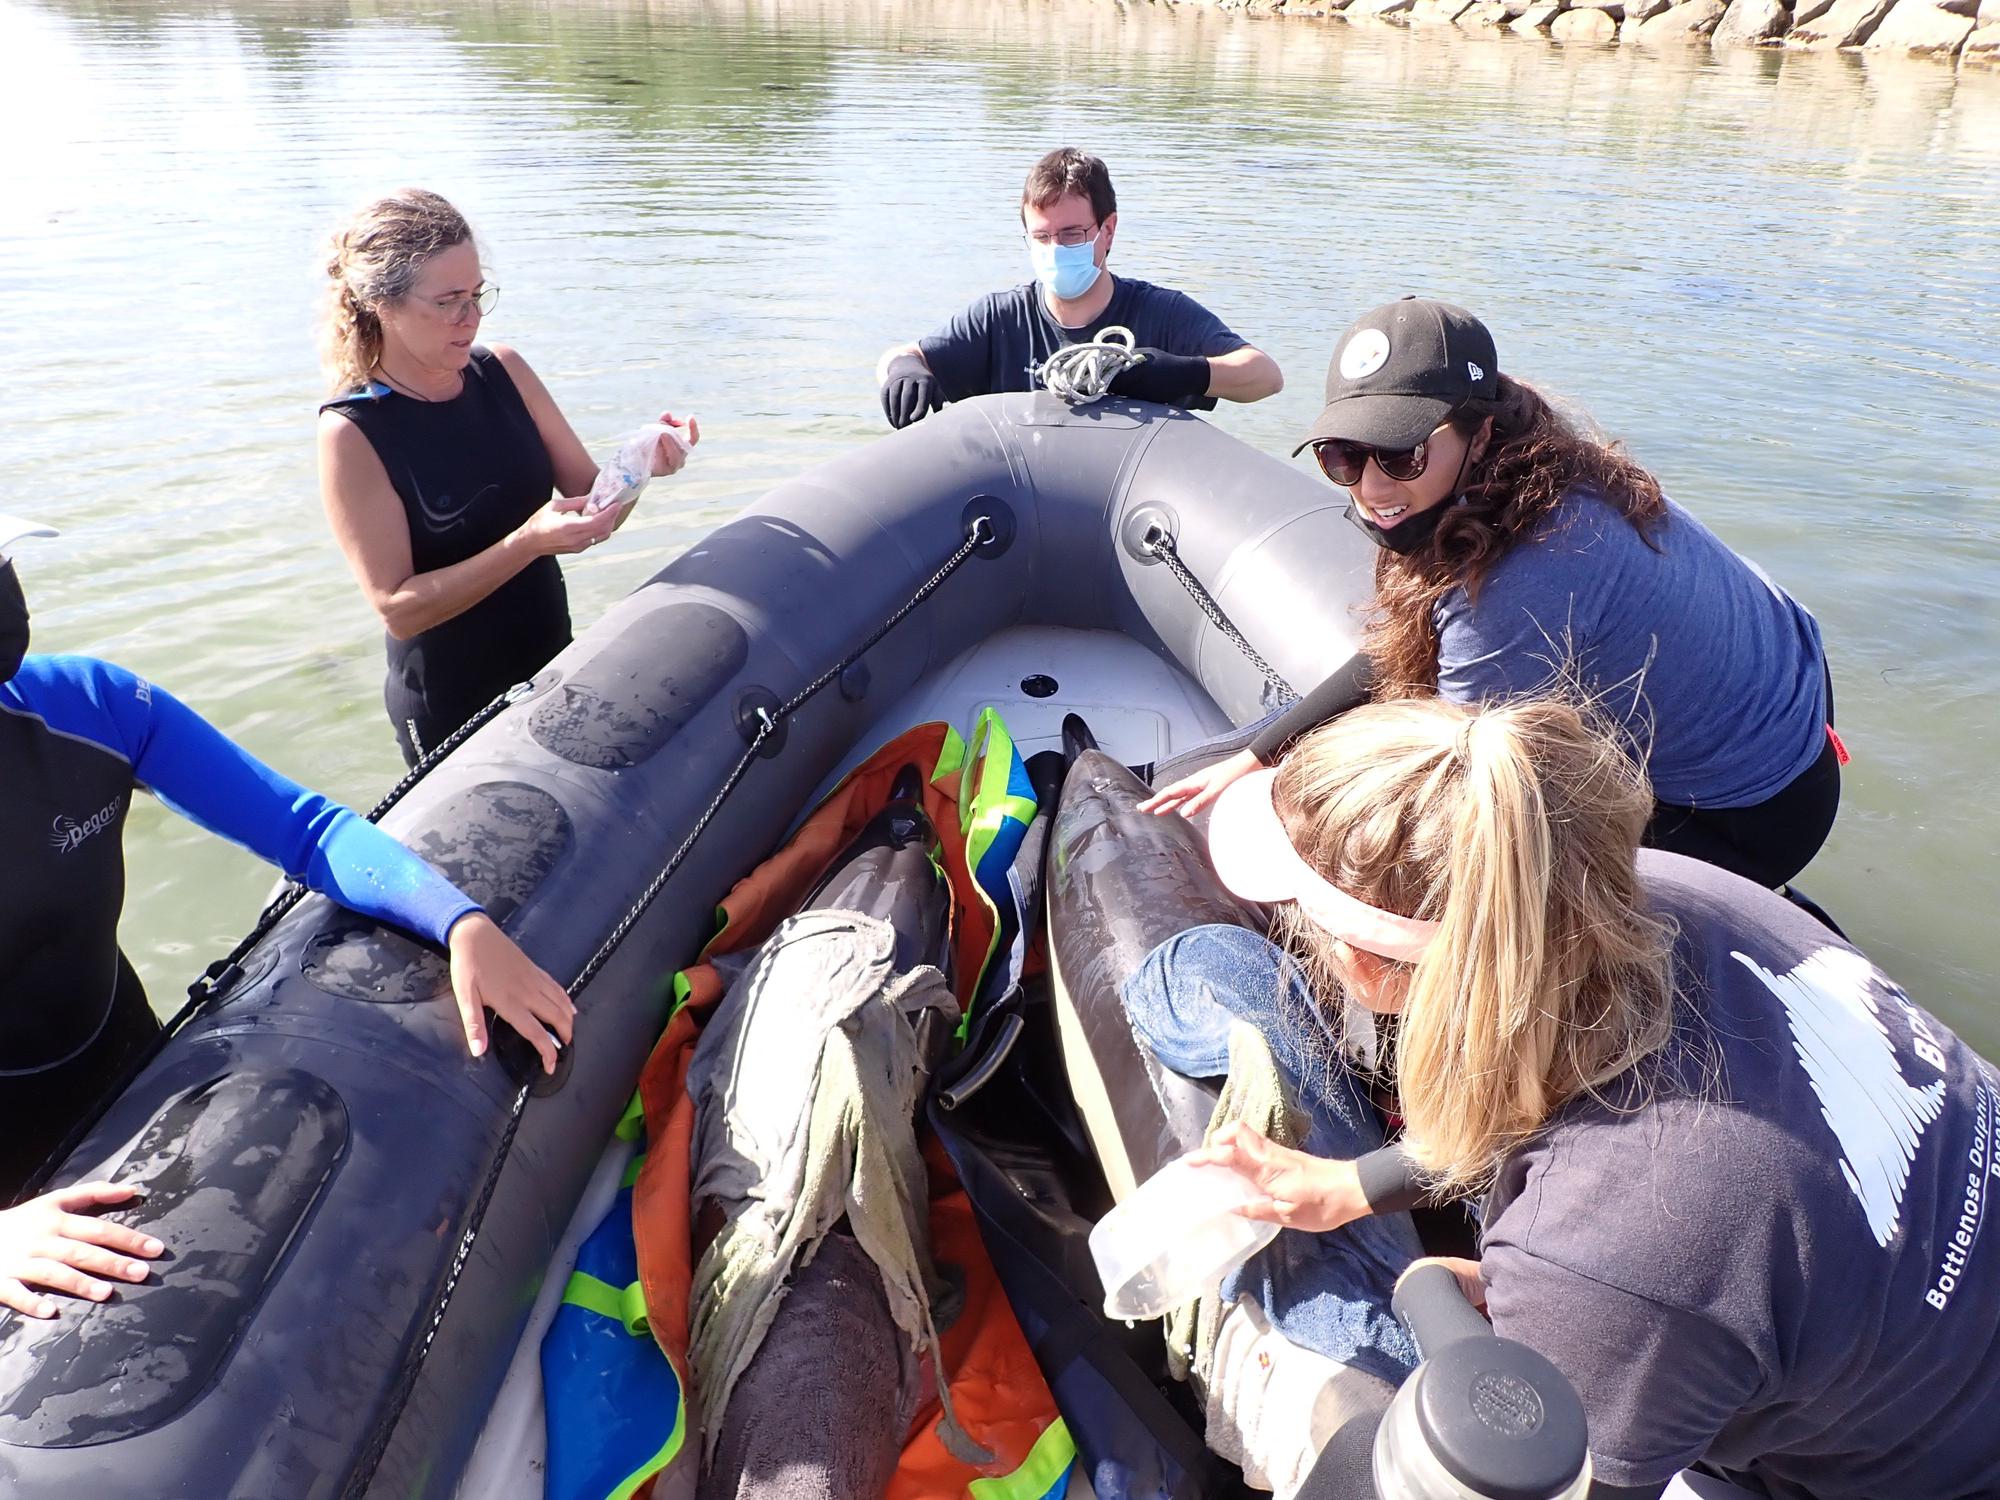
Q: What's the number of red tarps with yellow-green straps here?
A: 1